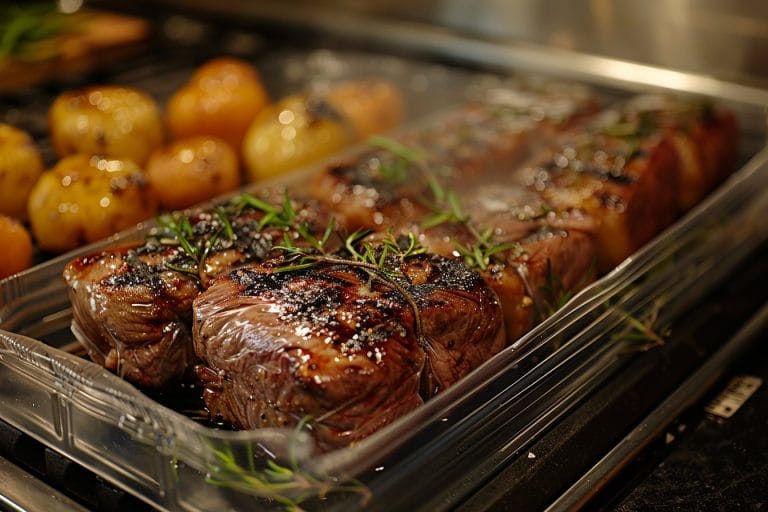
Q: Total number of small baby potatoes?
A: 8